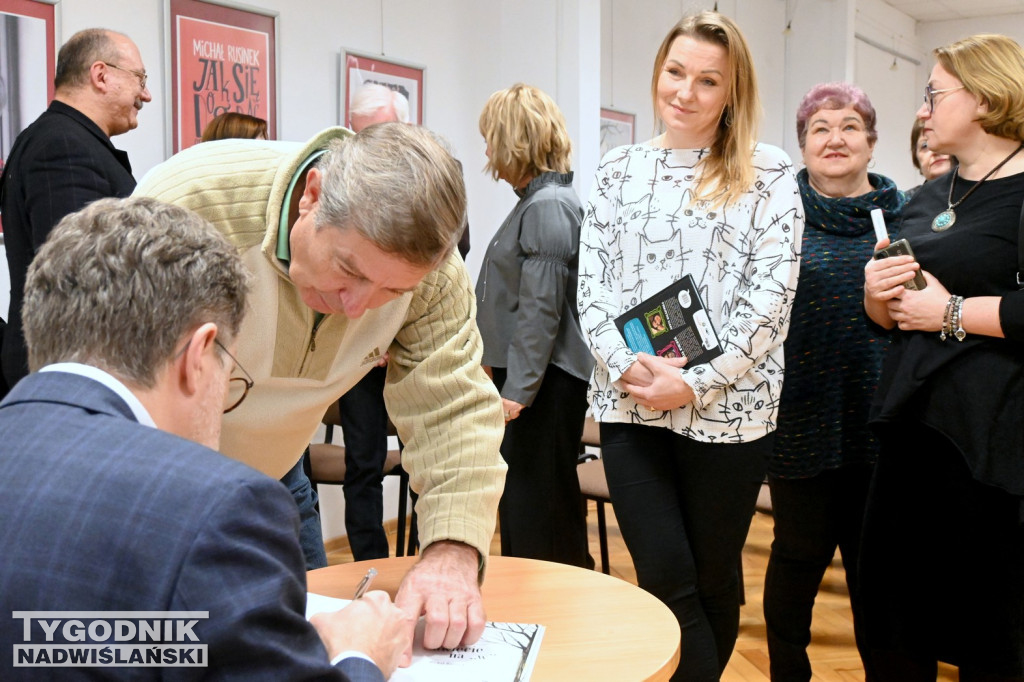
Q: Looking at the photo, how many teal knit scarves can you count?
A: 1